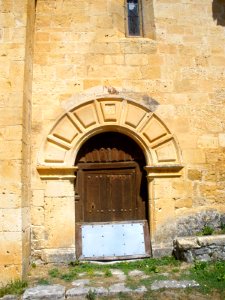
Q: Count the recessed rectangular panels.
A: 7